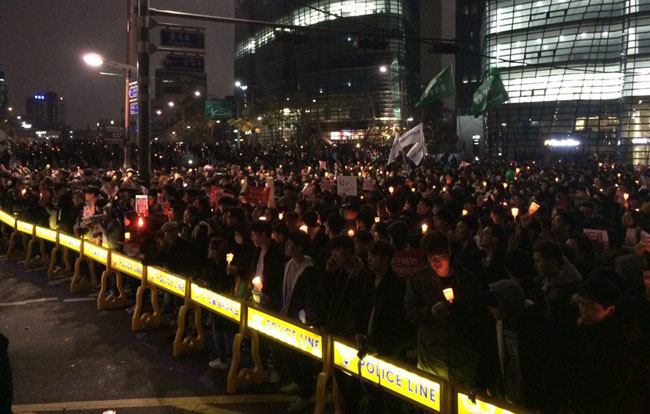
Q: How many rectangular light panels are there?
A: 11